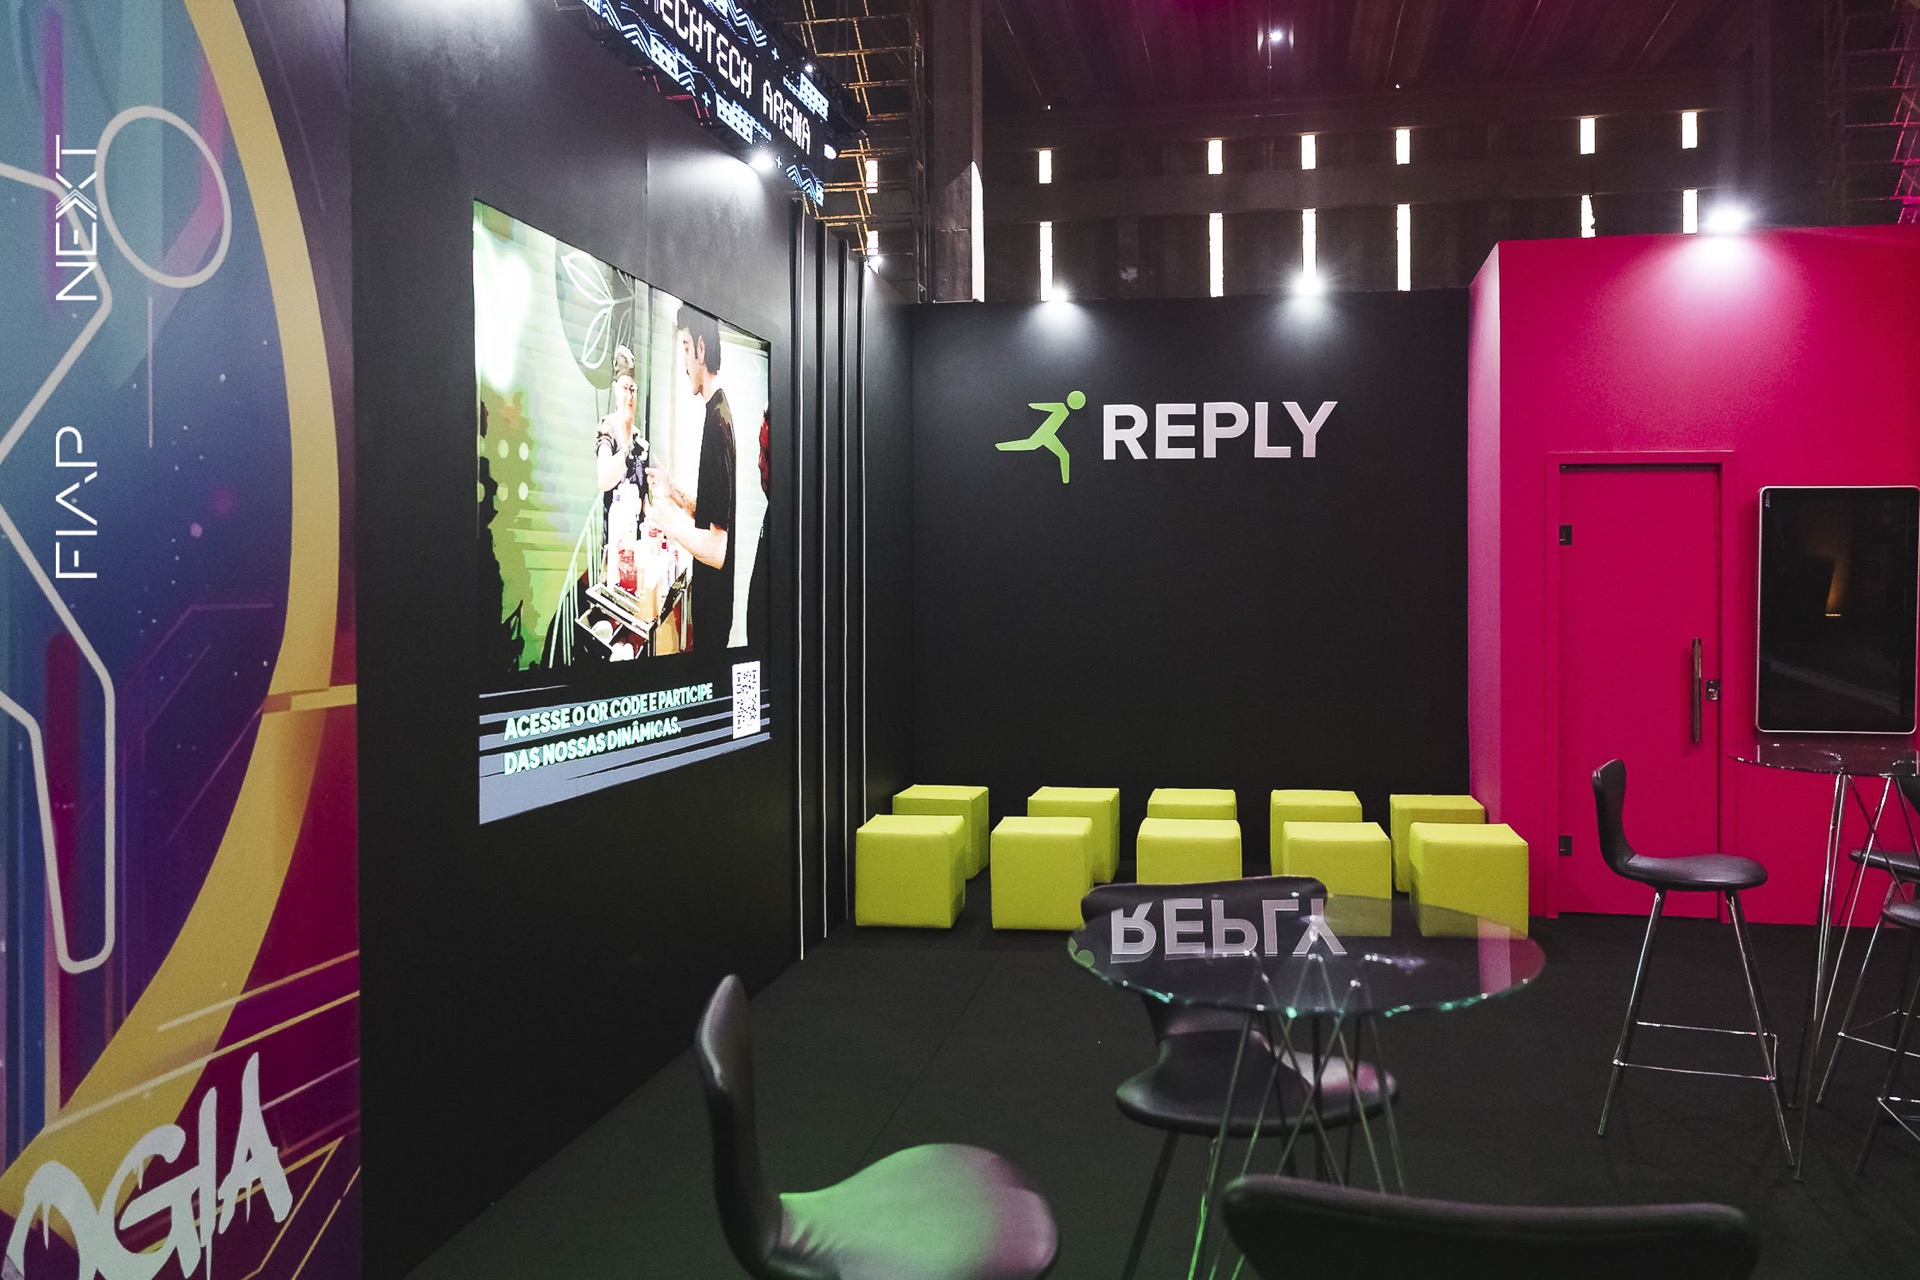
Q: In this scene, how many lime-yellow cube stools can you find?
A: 10